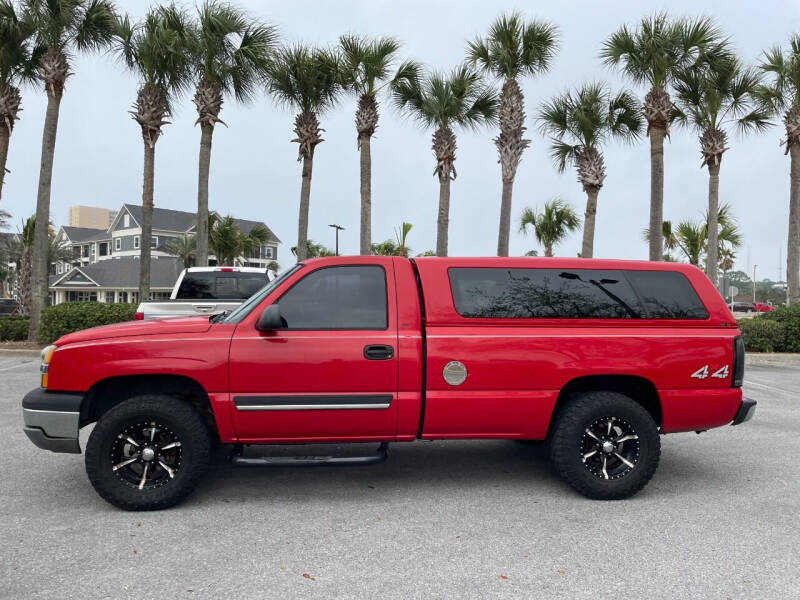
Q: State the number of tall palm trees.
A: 12